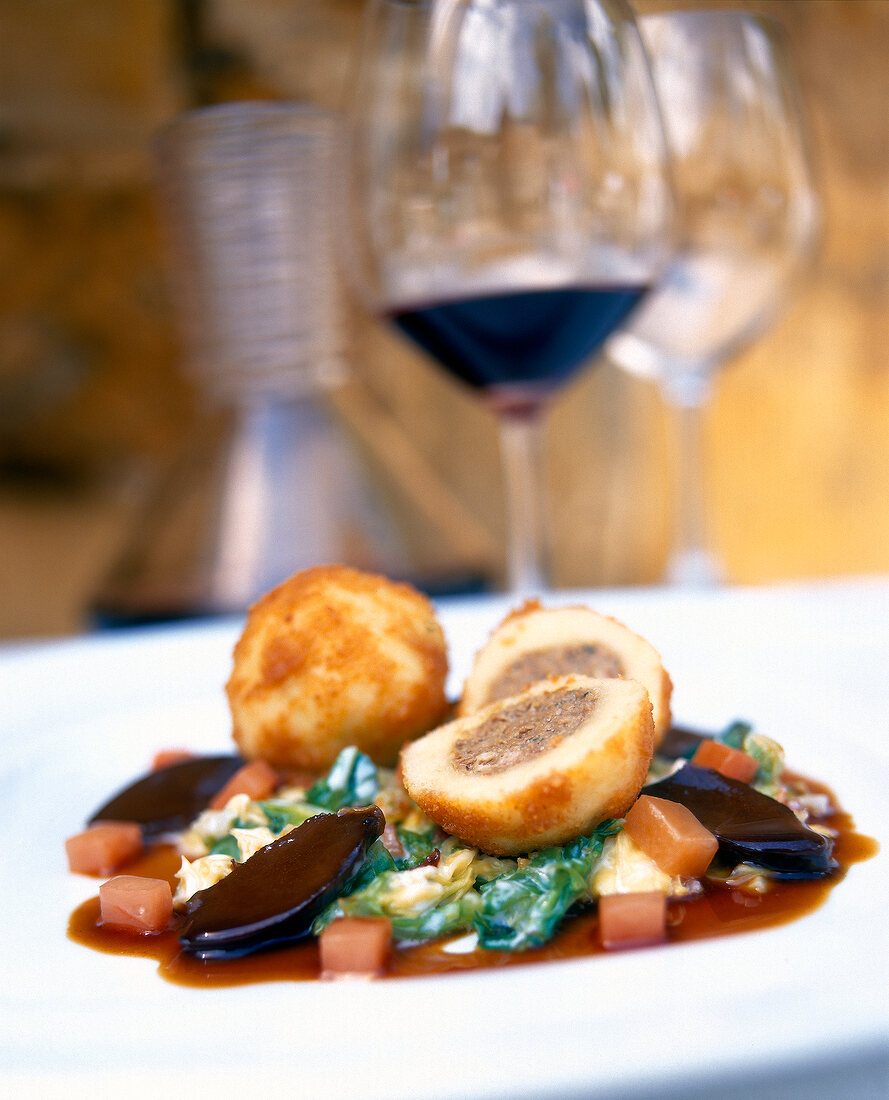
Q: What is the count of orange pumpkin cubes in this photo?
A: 8